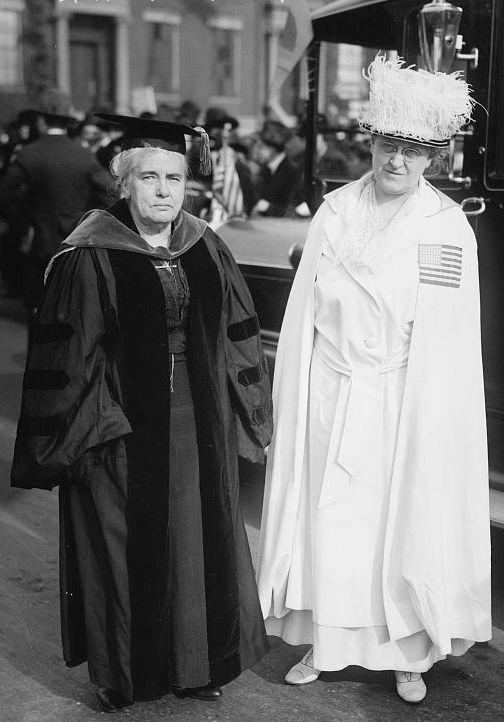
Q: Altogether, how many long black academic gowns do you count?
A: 1